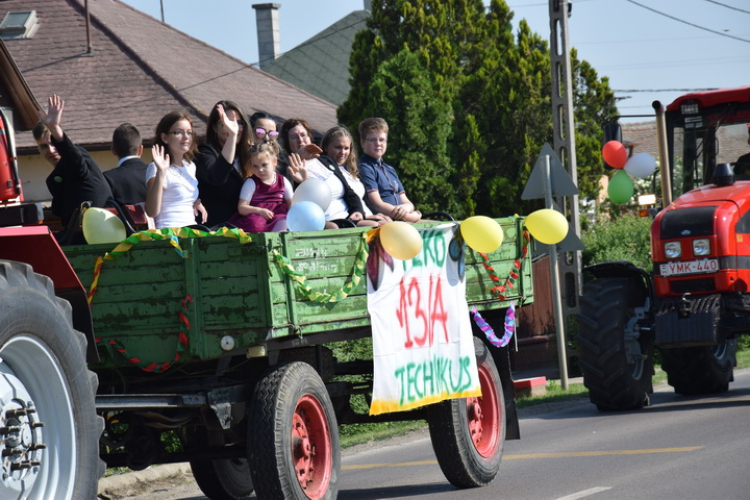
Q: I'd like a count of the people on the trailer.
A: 9